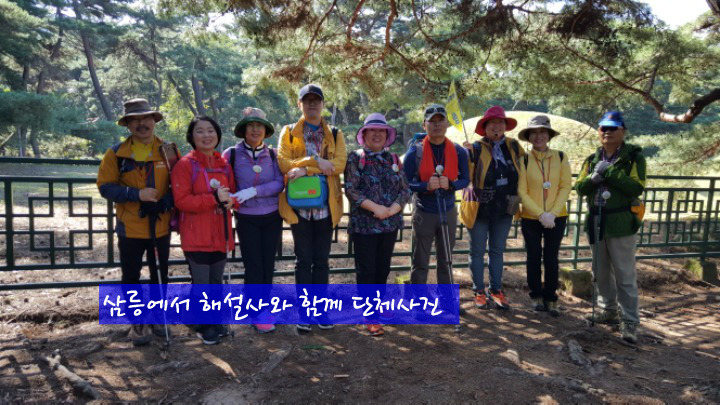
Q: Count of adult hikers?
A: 9